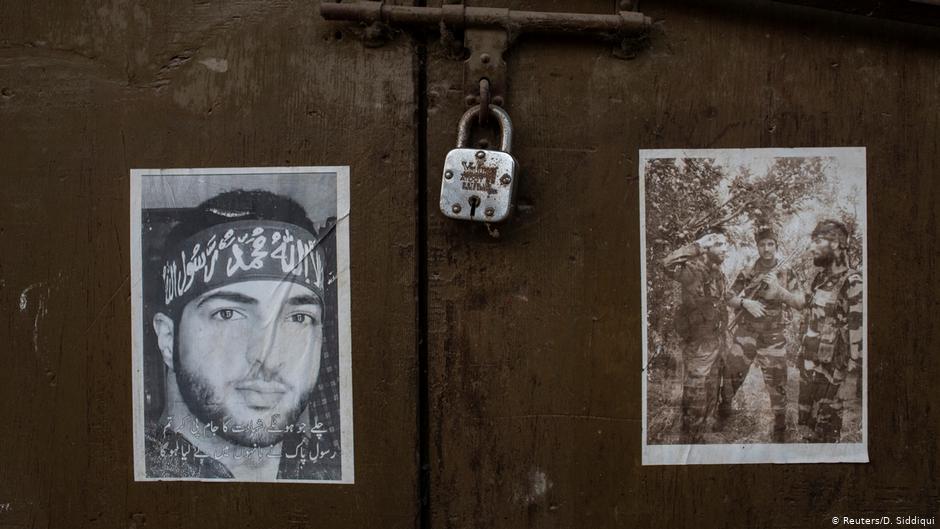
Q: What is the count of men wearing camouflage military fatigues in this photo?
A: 3